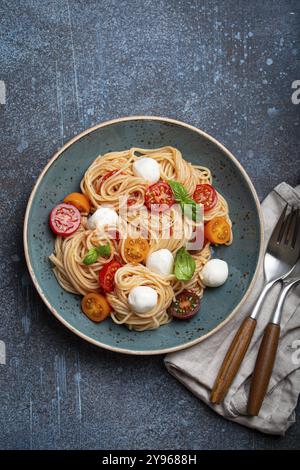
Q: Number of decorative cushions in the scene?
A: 0